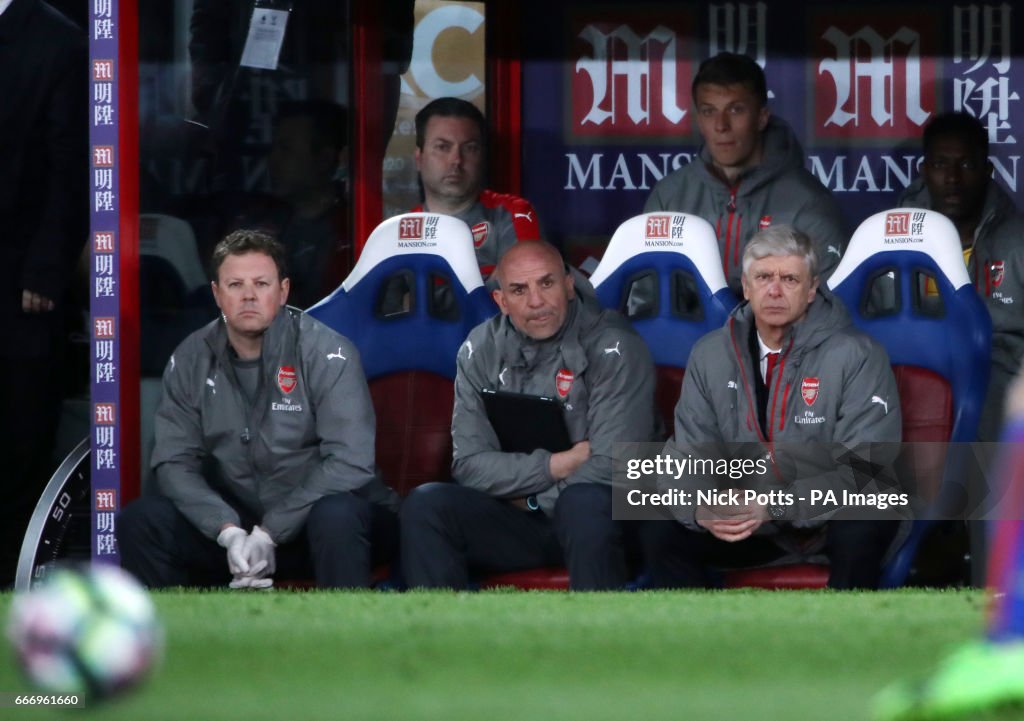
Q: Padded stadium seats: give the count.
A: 3